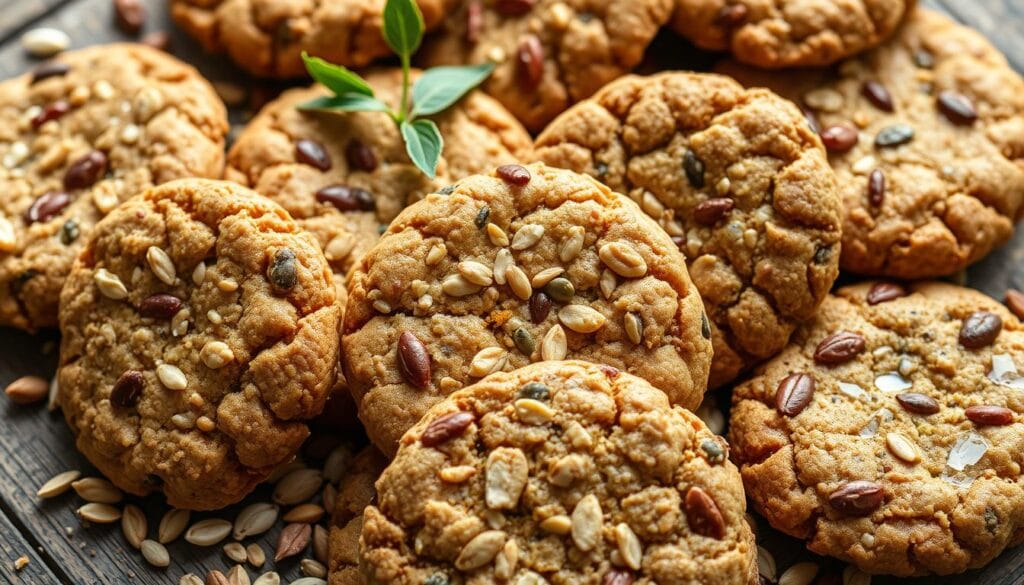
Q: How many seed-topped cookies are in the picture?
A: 11